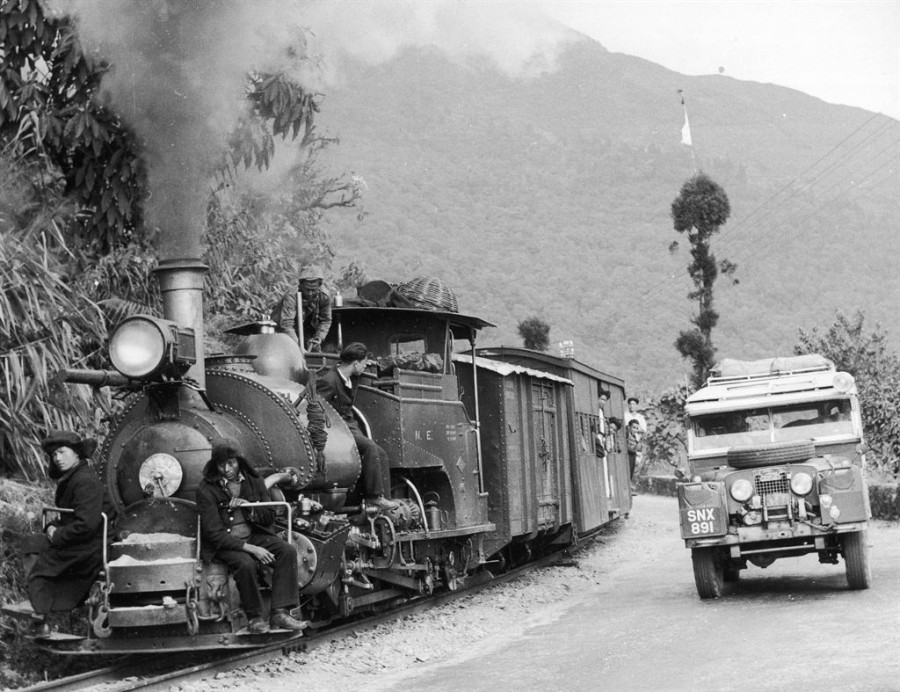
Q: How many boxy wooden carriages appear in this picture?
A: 2